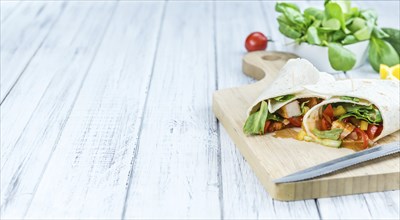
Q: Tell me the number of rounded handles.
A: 1